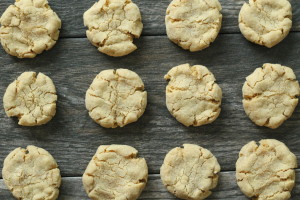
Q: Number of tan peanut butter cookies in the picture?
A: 12